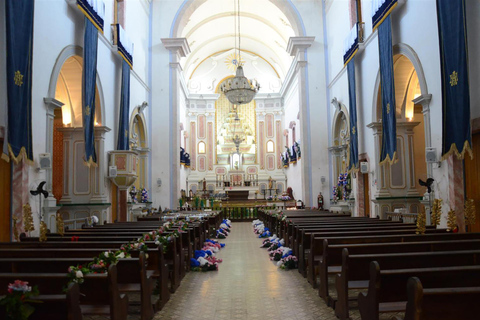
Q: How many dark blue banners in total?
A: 6